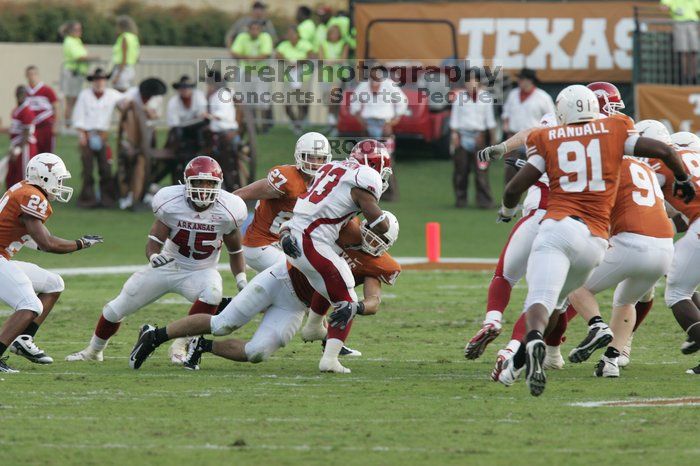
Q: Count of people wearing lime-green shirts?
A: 9